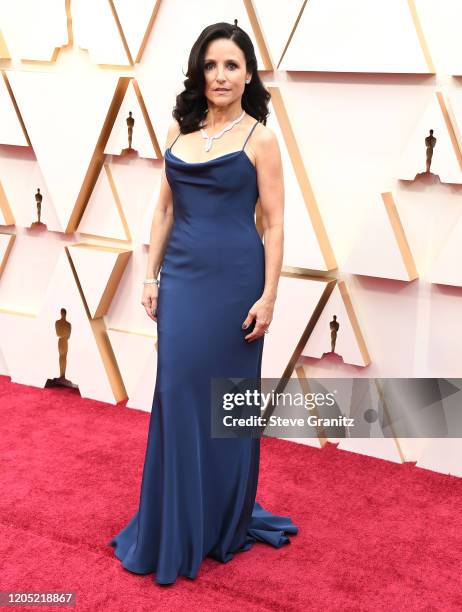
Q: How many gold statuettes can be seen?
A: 5